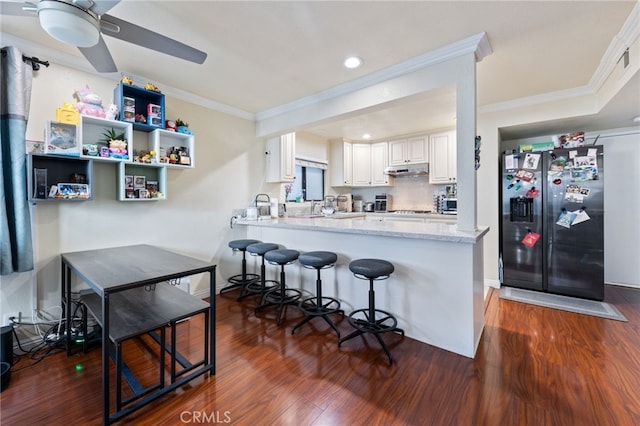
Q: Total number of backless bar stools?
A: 5